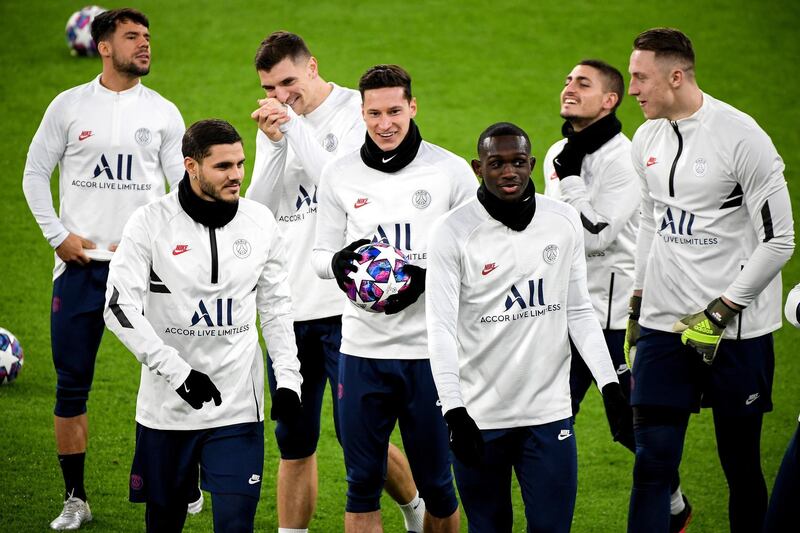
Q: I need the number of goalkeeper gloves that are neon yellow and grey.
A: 2